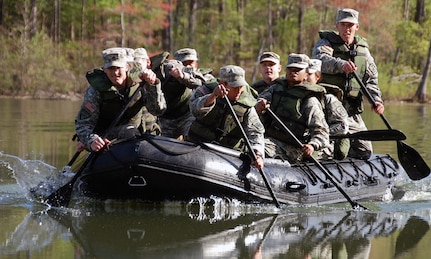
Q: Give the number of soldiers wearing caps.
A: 9